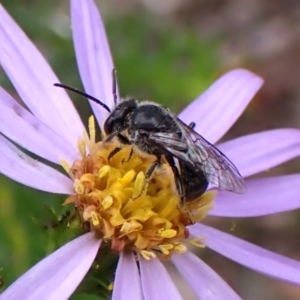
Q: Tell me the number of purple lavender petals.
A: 12